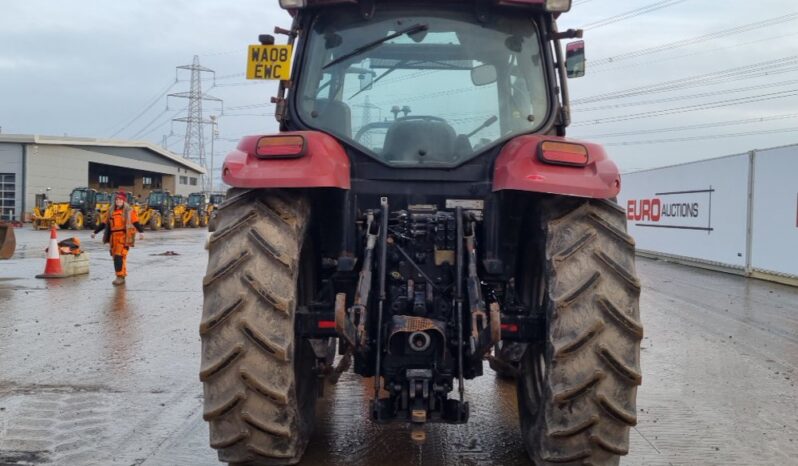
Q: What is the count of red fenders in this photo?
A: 2